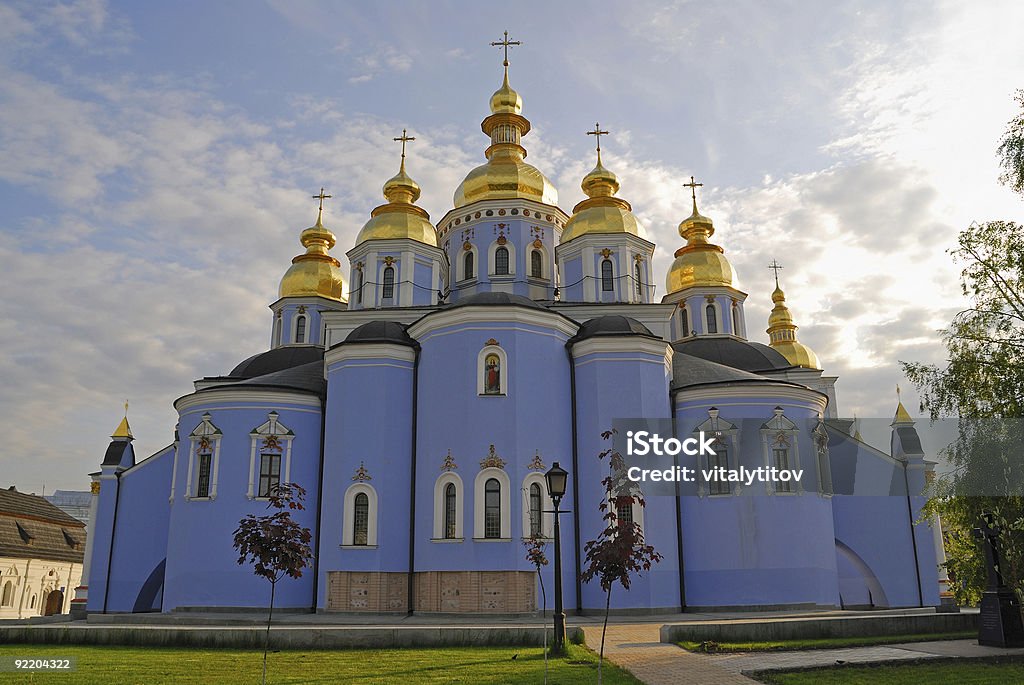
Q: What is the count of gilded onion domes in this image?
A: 6